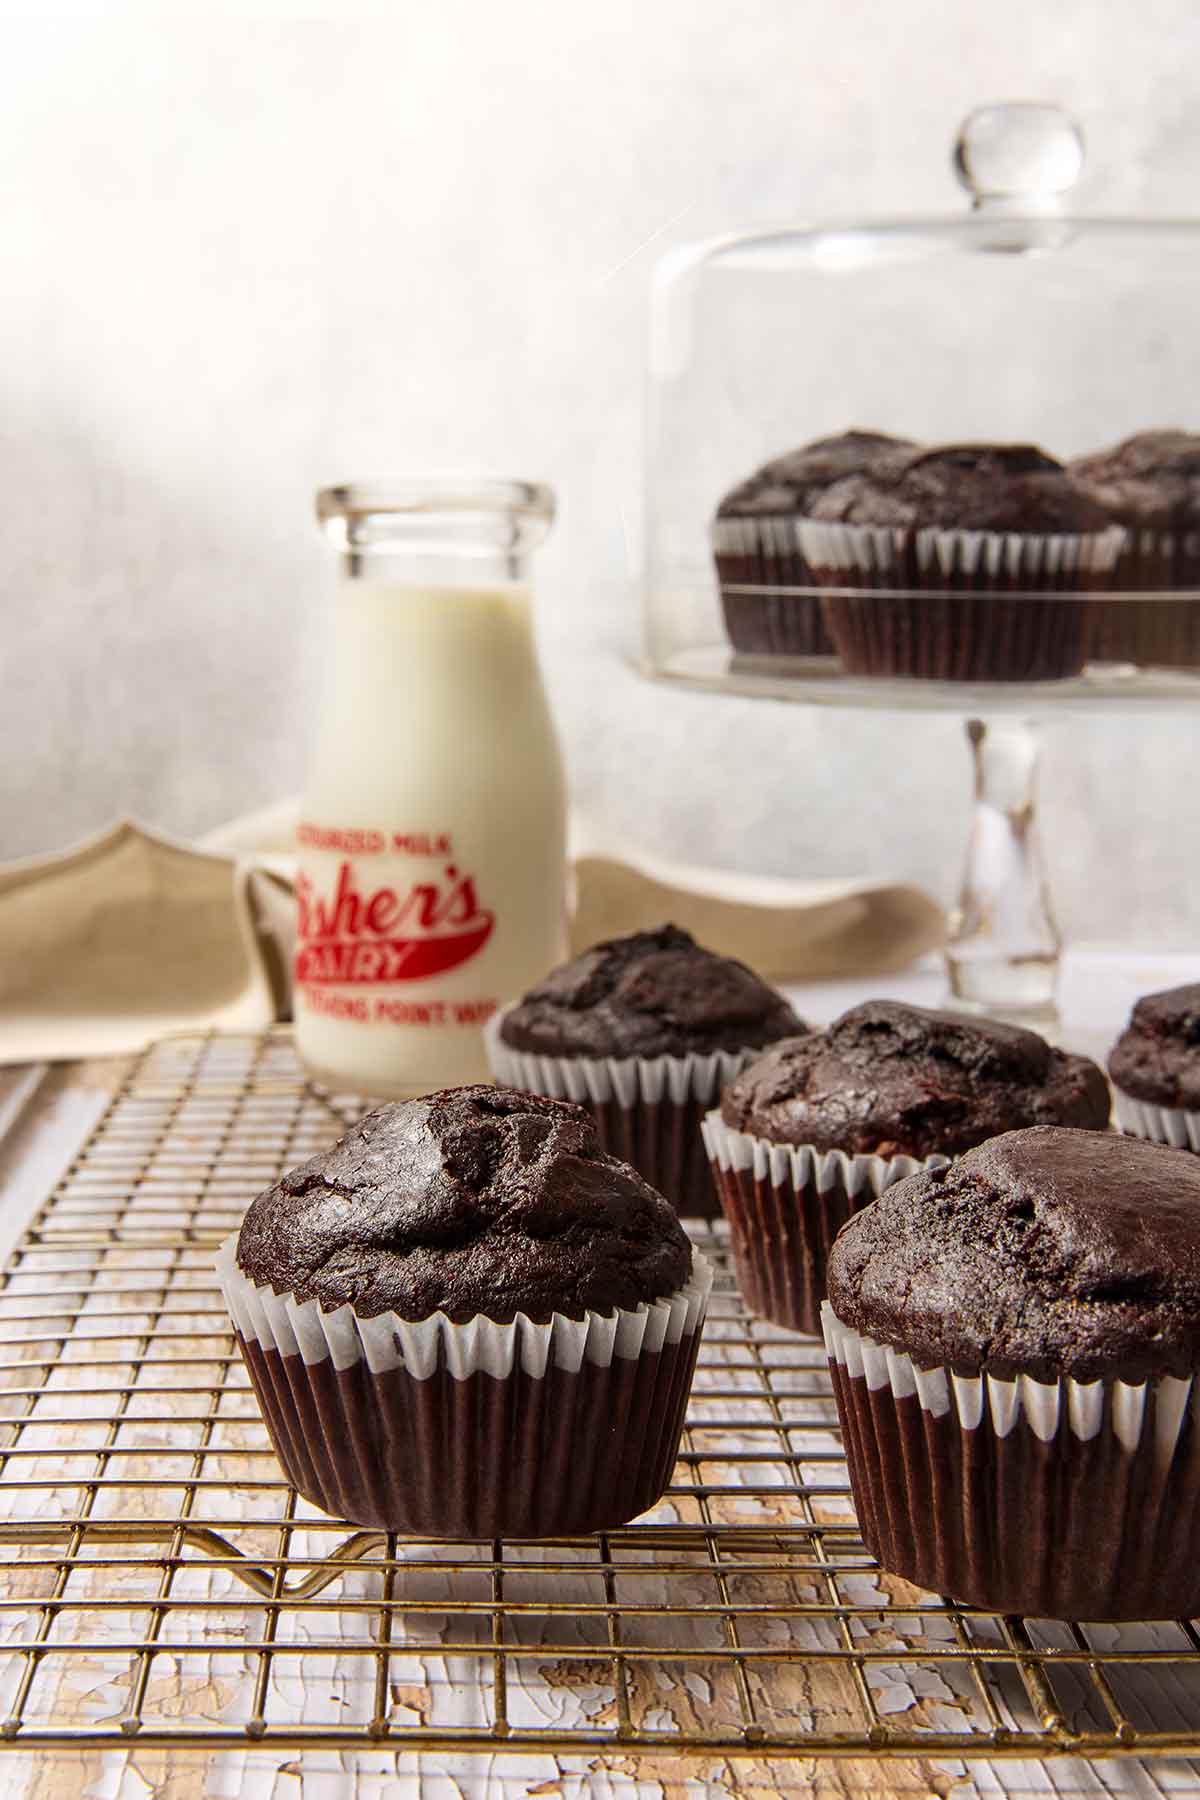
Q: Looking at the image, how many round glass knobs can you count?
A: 1